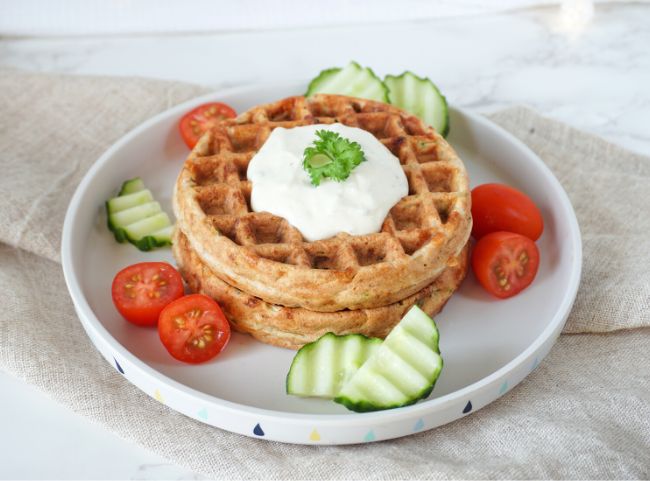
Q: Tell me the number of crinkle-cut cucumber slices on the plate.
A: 5